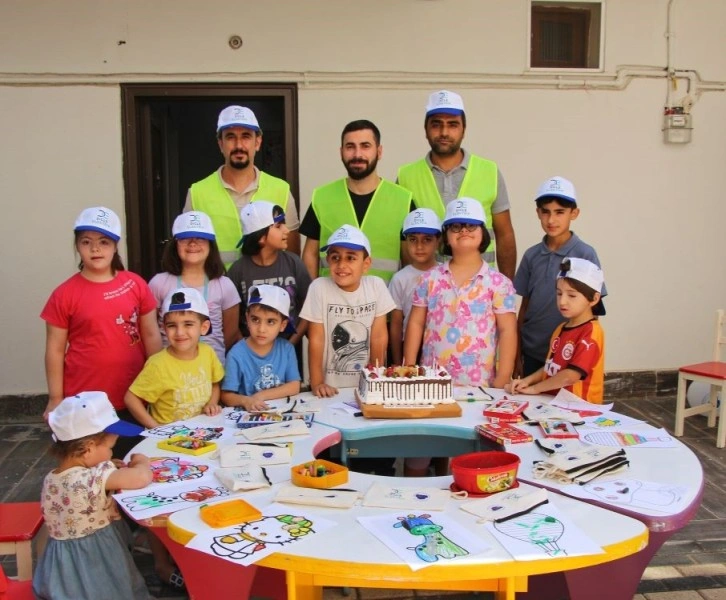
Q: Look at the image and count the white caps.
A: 13